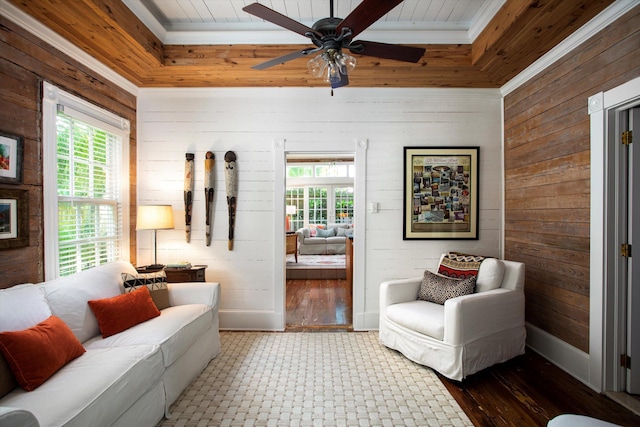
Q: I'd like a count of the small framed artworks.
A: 2